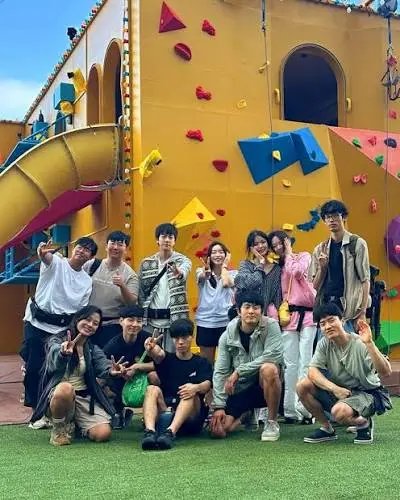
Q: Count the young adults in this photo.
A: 12